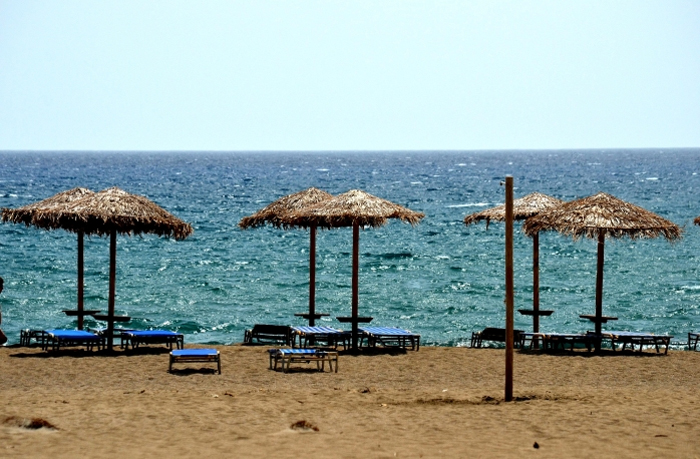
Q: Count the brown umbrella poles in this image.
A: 6